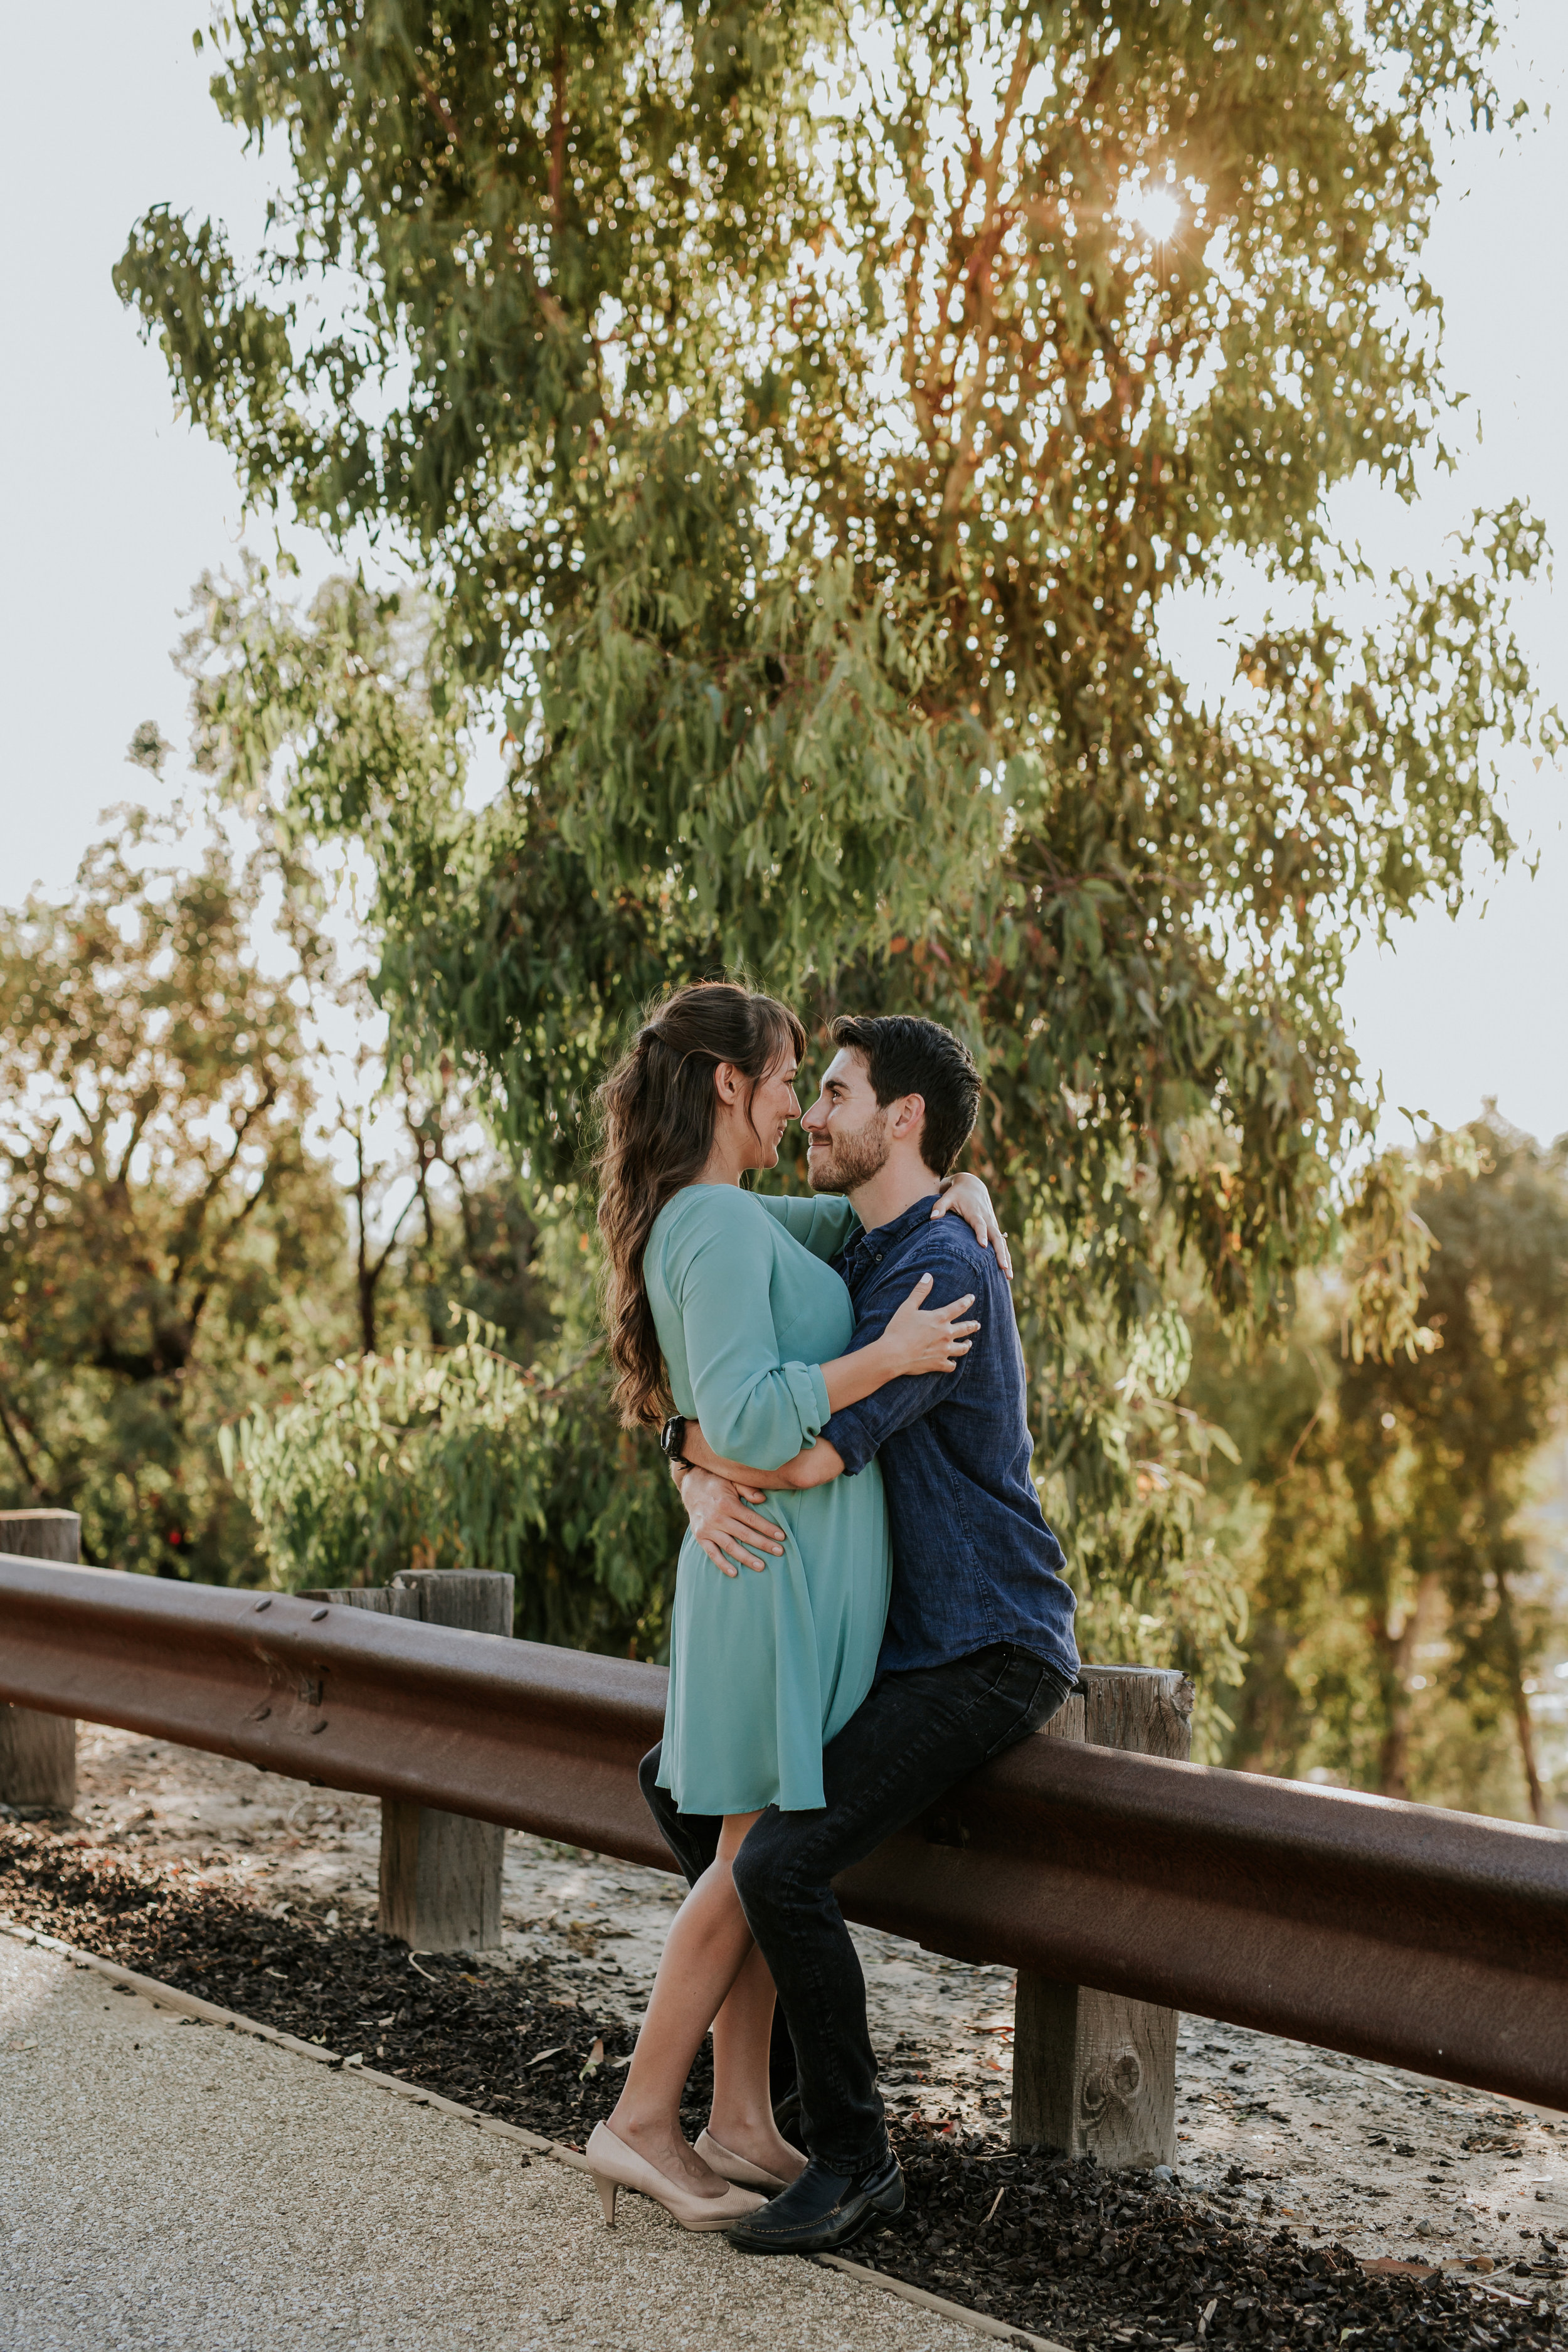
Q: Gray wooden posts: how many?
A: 3